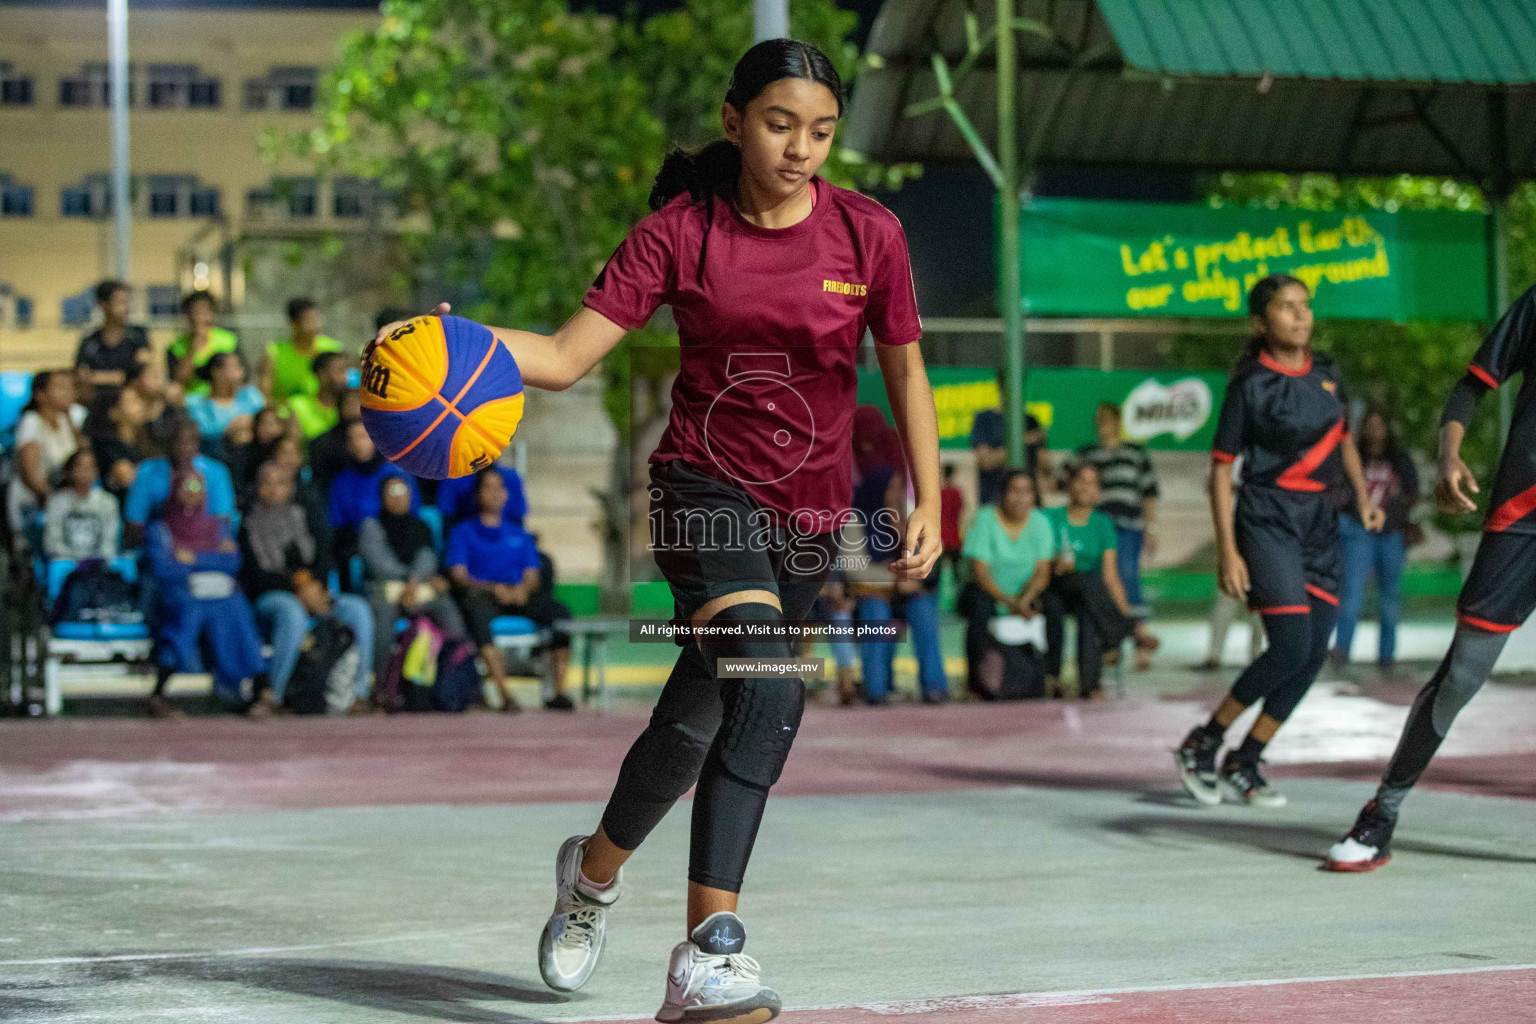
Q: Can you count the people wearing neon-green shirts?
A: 3